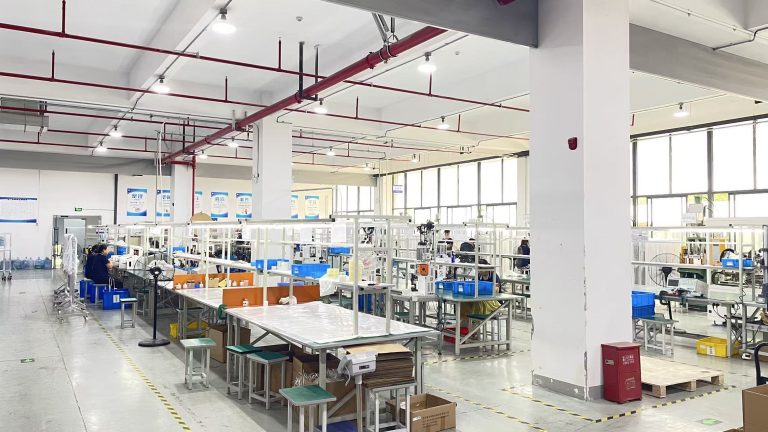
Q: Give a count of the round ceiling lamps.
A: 13